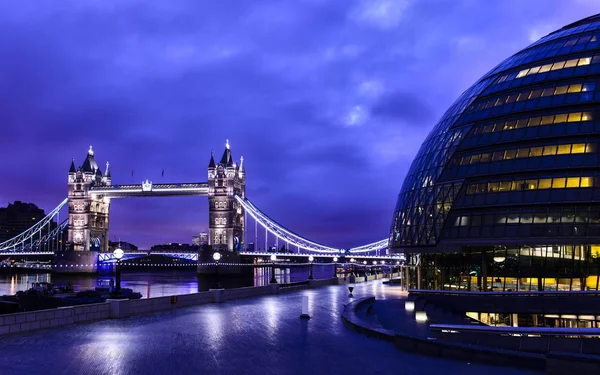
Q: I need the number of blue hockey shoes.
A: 0